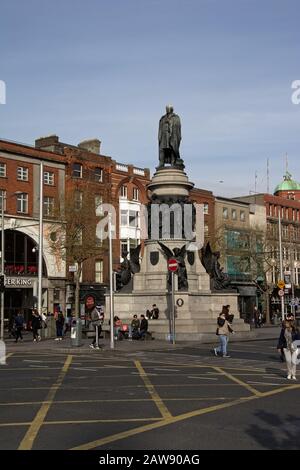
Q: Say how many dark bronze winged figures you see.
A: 3